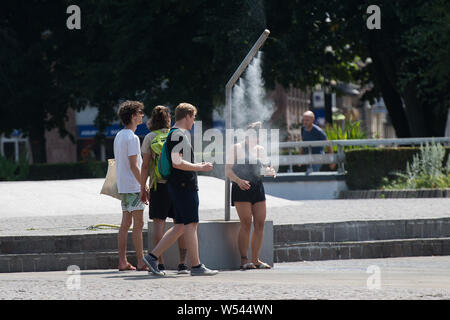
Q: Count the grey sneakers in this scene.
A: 2